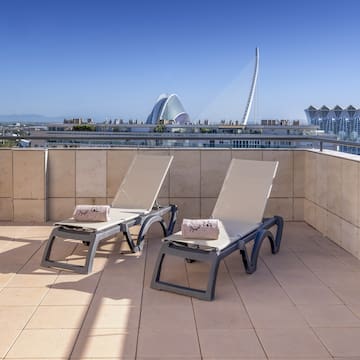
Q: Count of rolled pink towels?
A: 2